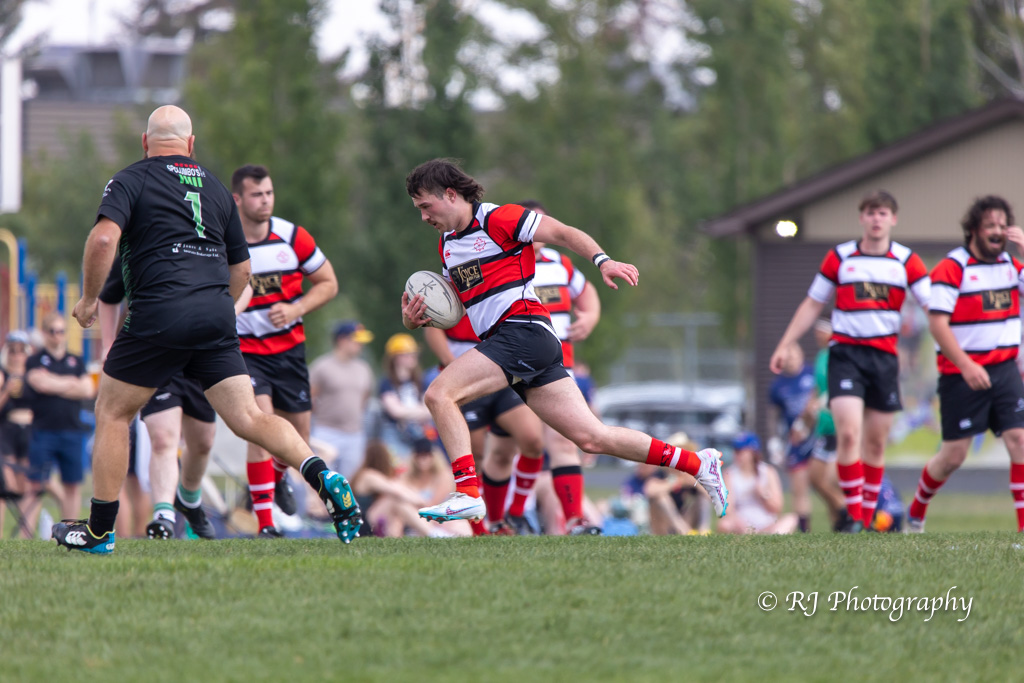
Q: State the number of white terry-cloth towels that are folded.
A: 0